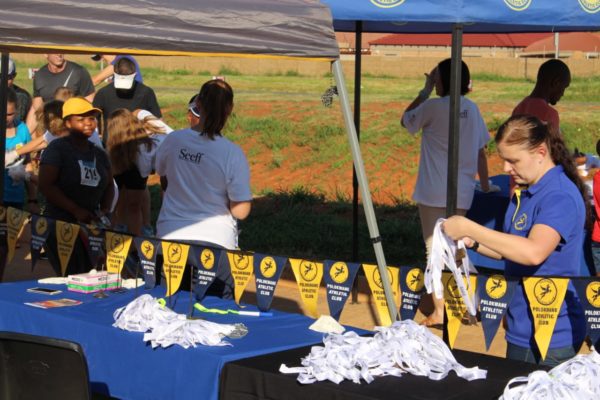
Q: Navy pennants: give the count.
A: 10